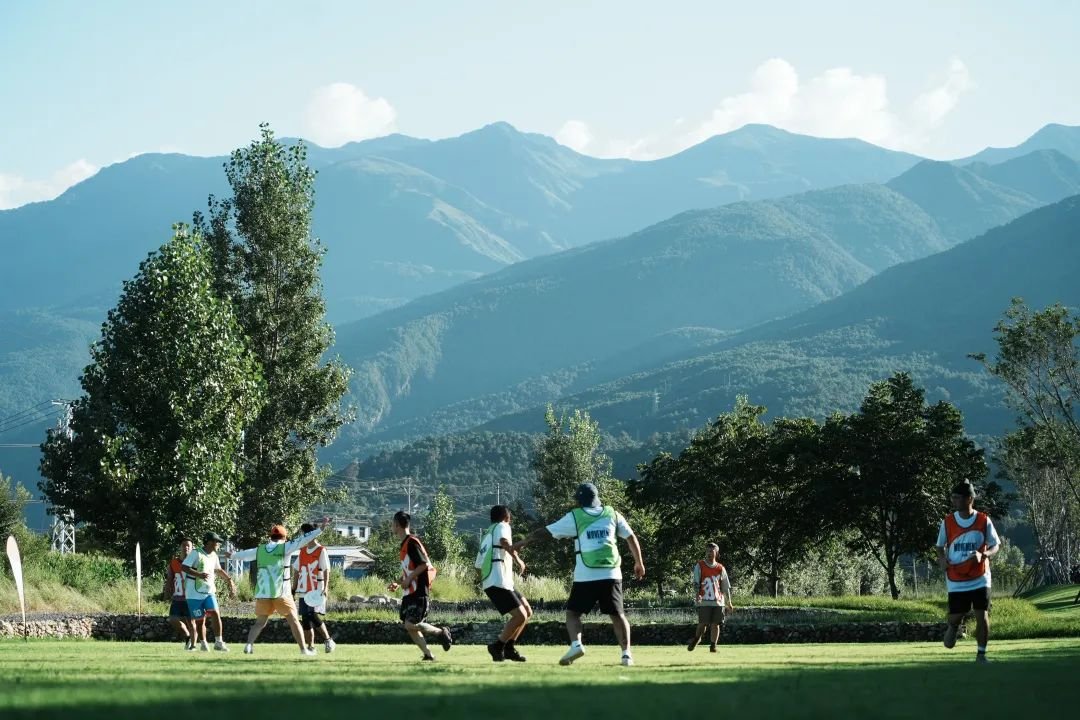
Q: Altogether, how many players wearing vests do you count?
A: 9